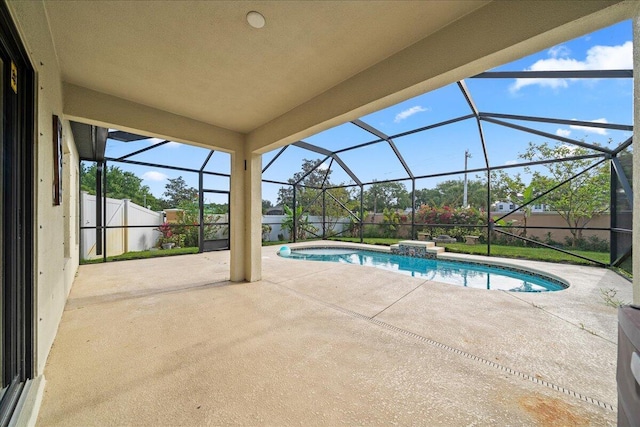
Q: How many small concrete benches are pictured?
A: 2